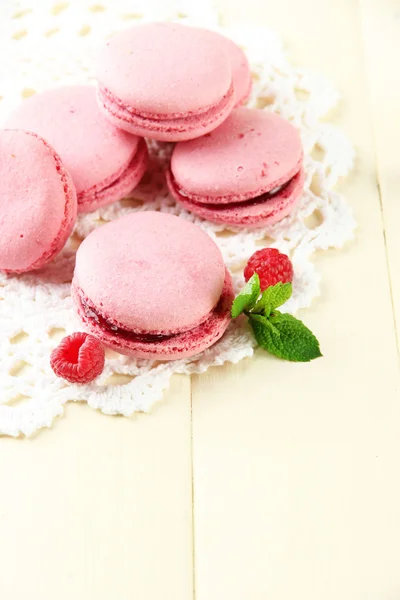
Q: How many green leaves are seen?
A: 3